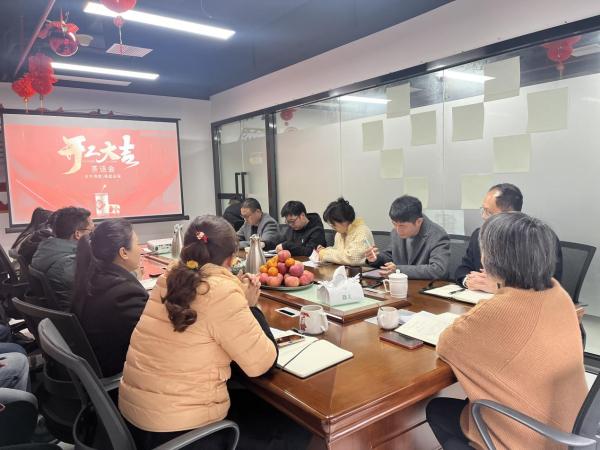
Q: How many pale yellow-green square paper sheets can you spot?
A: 10